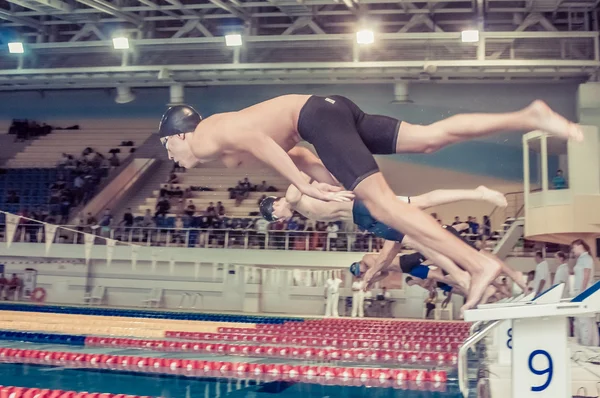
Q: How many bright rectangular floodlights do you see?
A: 5